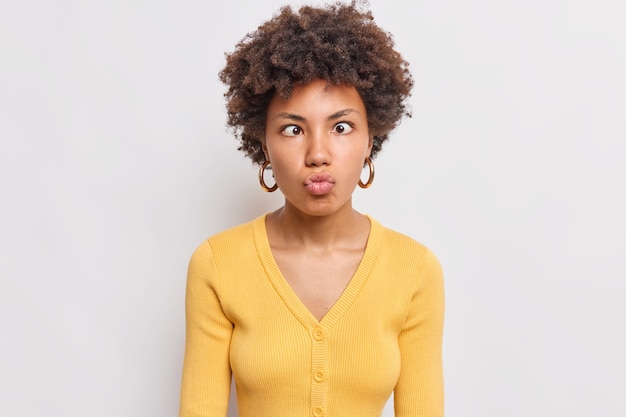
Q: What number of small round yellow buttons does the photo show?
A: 3